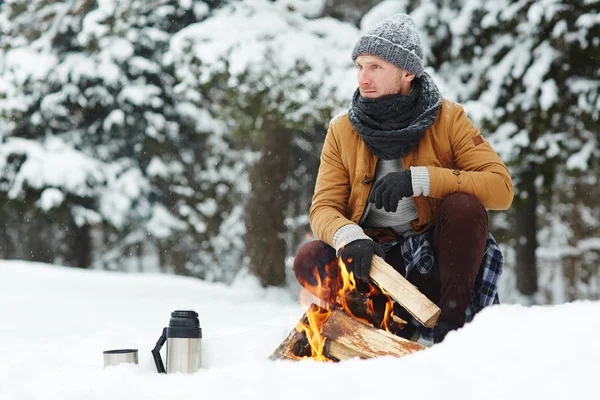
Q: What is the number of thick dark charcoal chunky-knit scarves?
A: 1